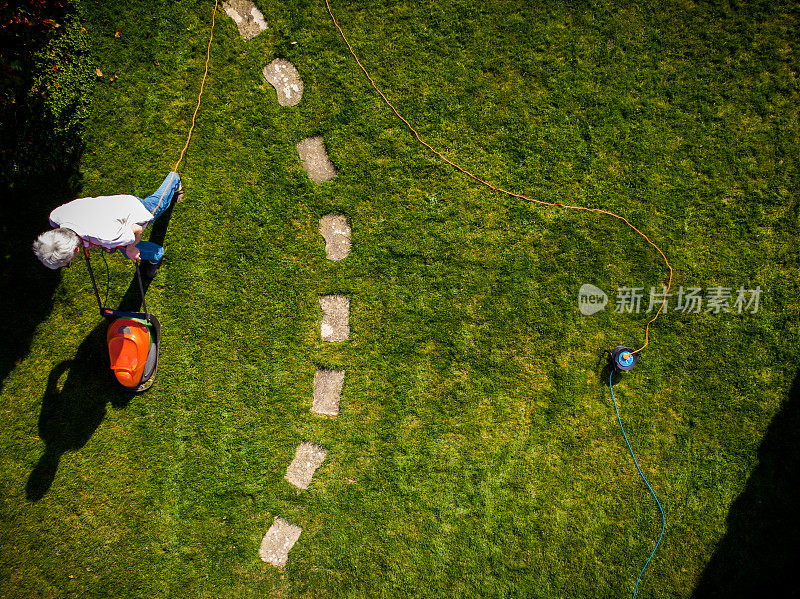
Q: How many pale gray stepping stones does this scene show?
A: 8